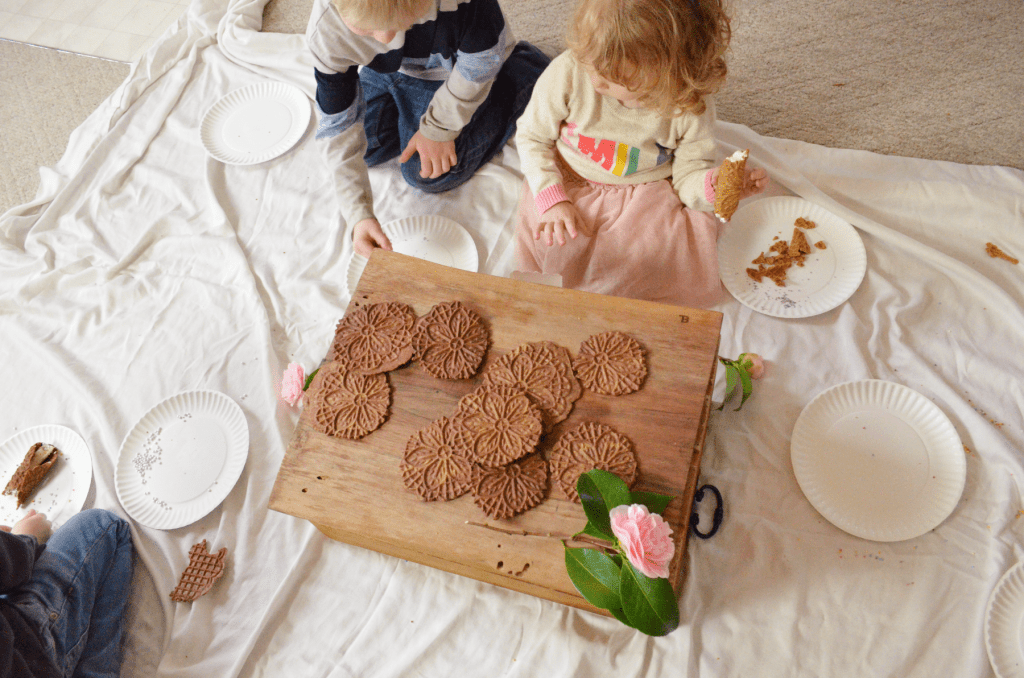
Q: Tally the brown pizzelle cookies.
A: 9